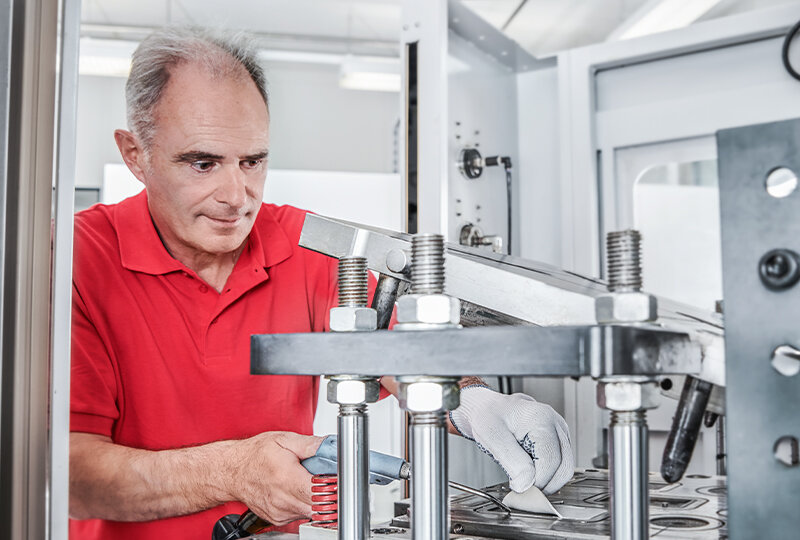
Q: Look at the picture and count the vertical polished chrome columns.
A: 3